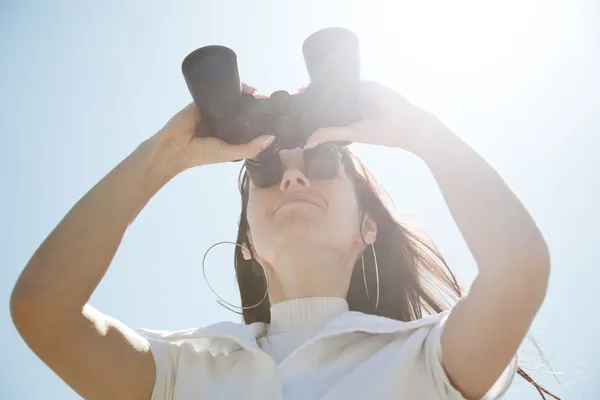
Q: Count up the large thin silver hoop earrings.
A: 2